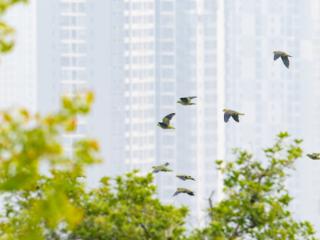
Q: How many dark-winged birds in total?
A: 8